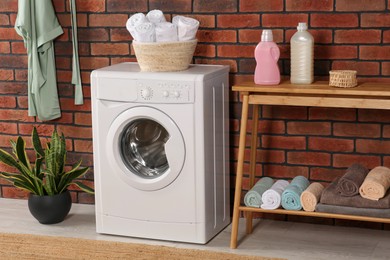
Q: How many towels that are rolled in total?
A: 11